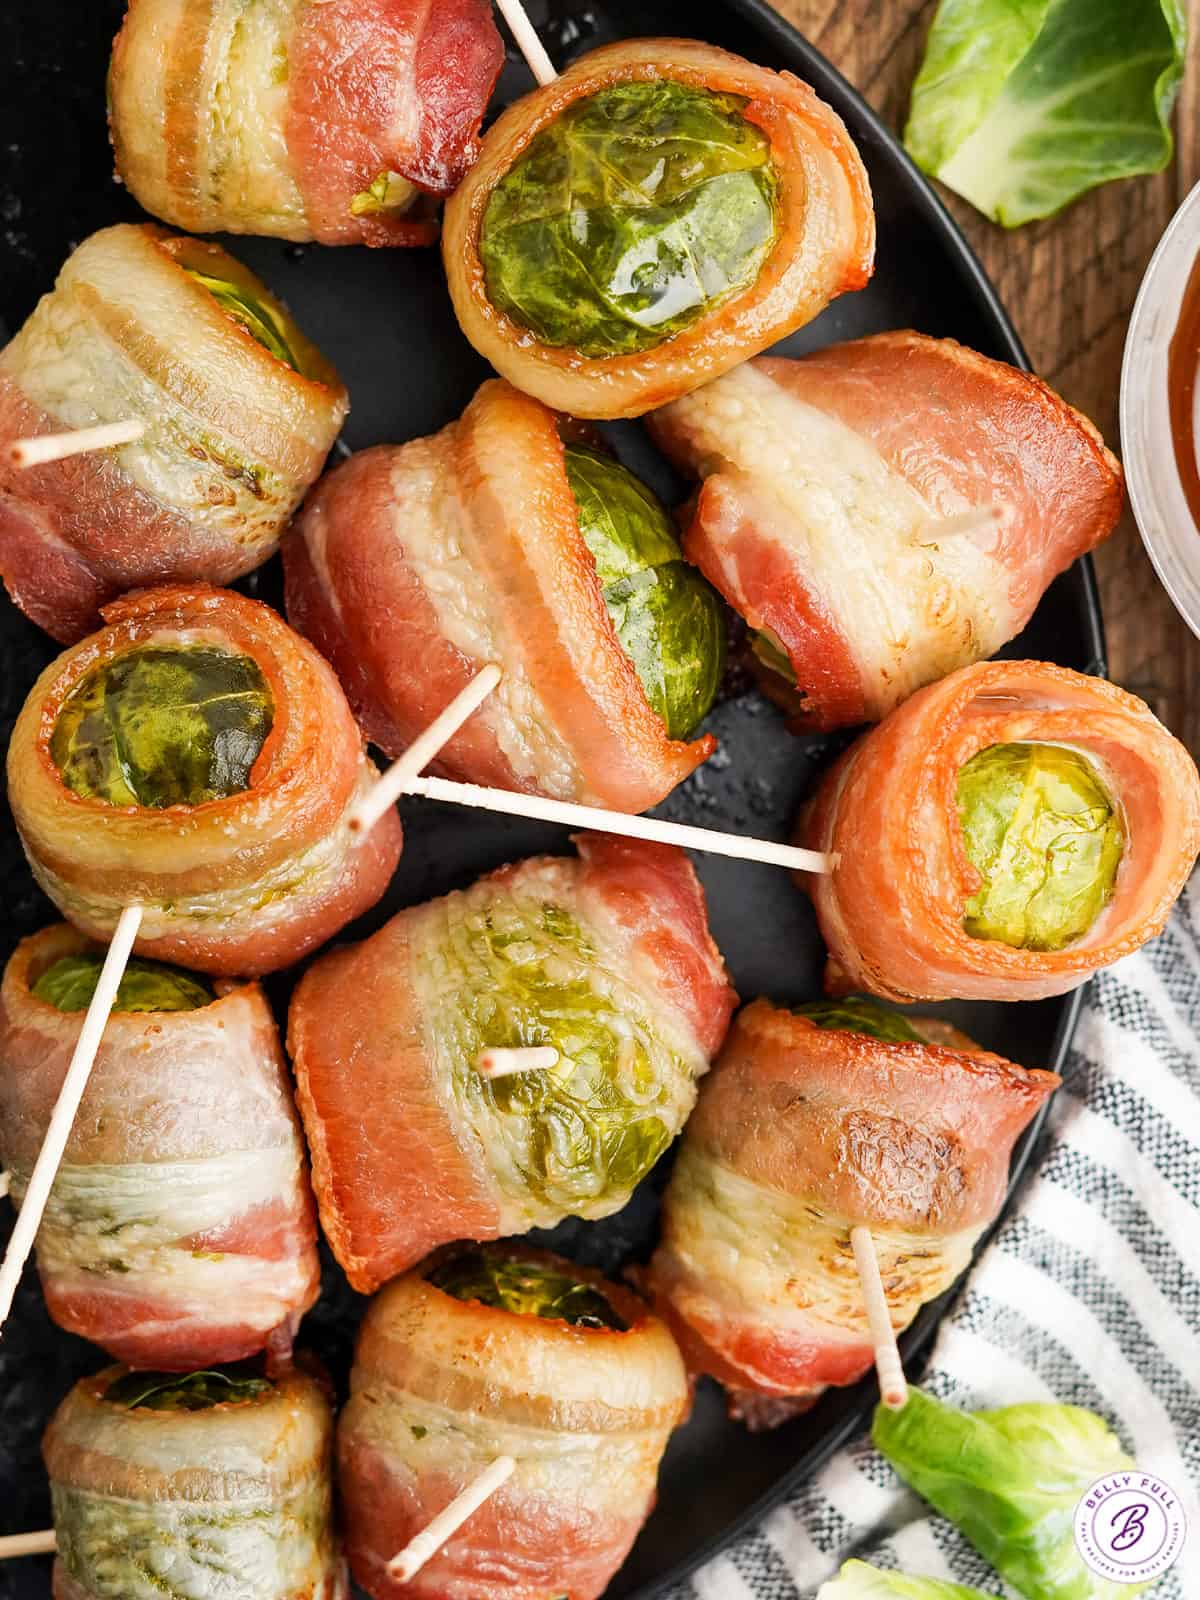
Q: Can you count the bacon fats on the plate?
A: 12